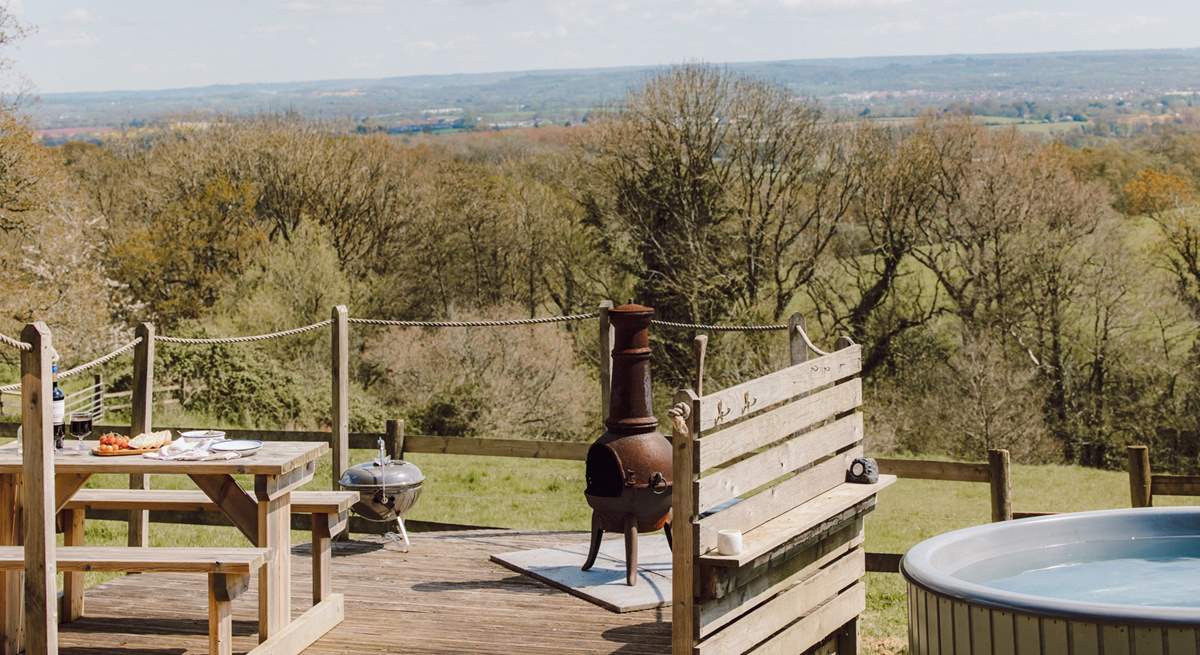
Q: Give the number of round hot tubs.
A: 1